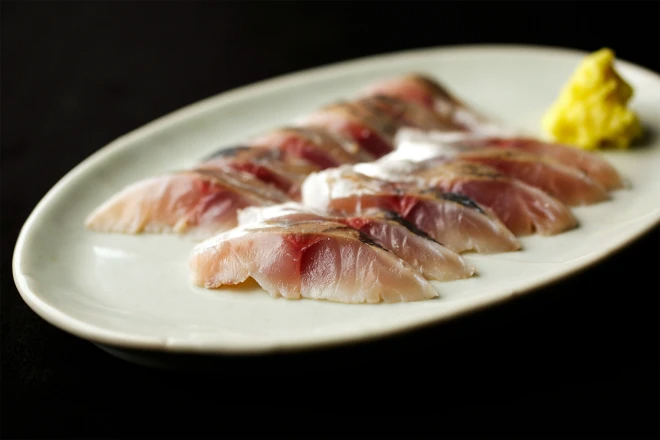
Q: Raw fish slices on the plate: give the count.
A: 12